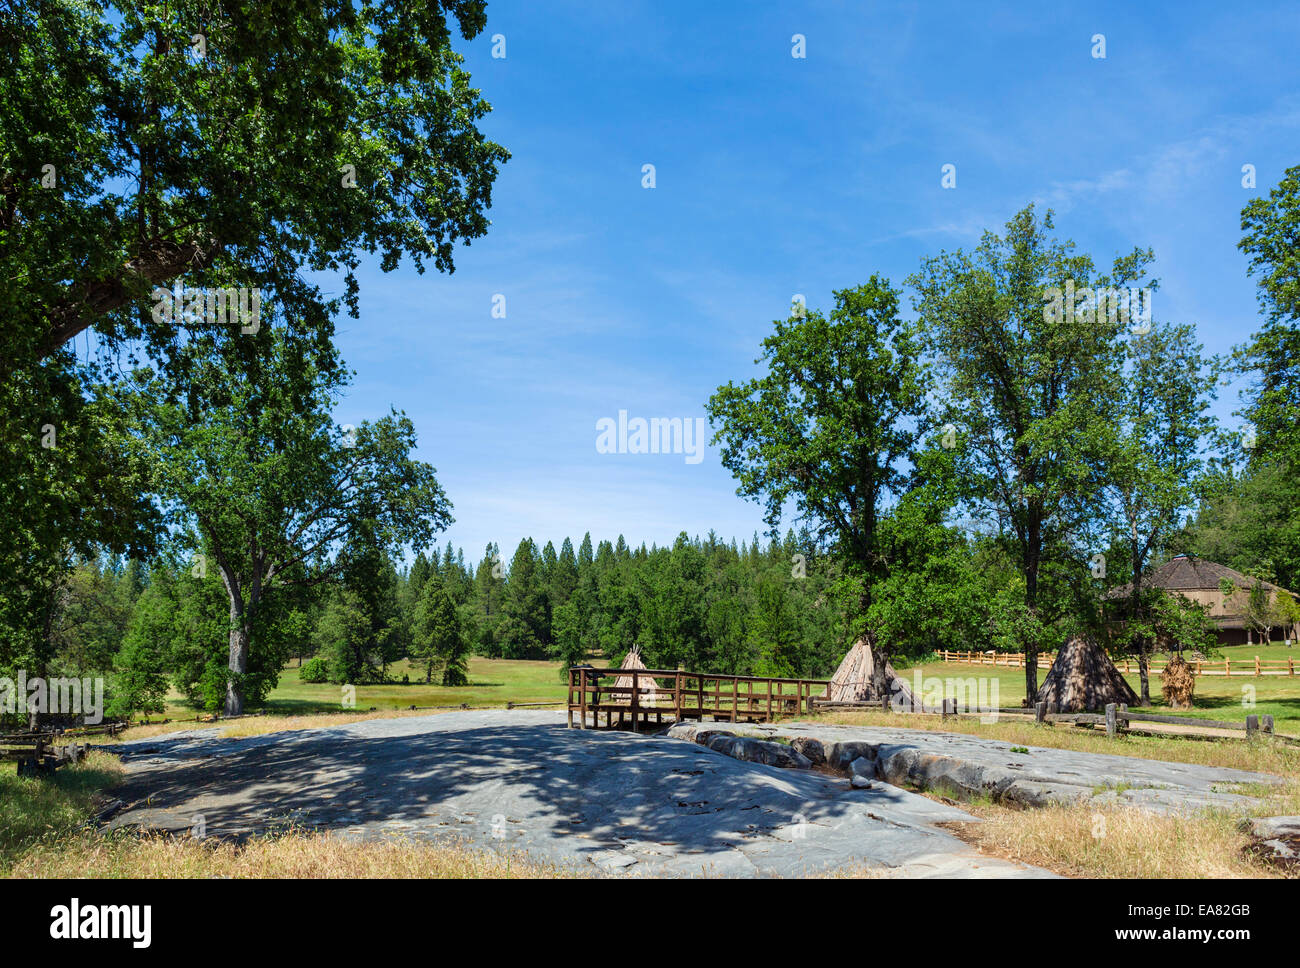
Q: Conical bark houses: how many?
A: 3